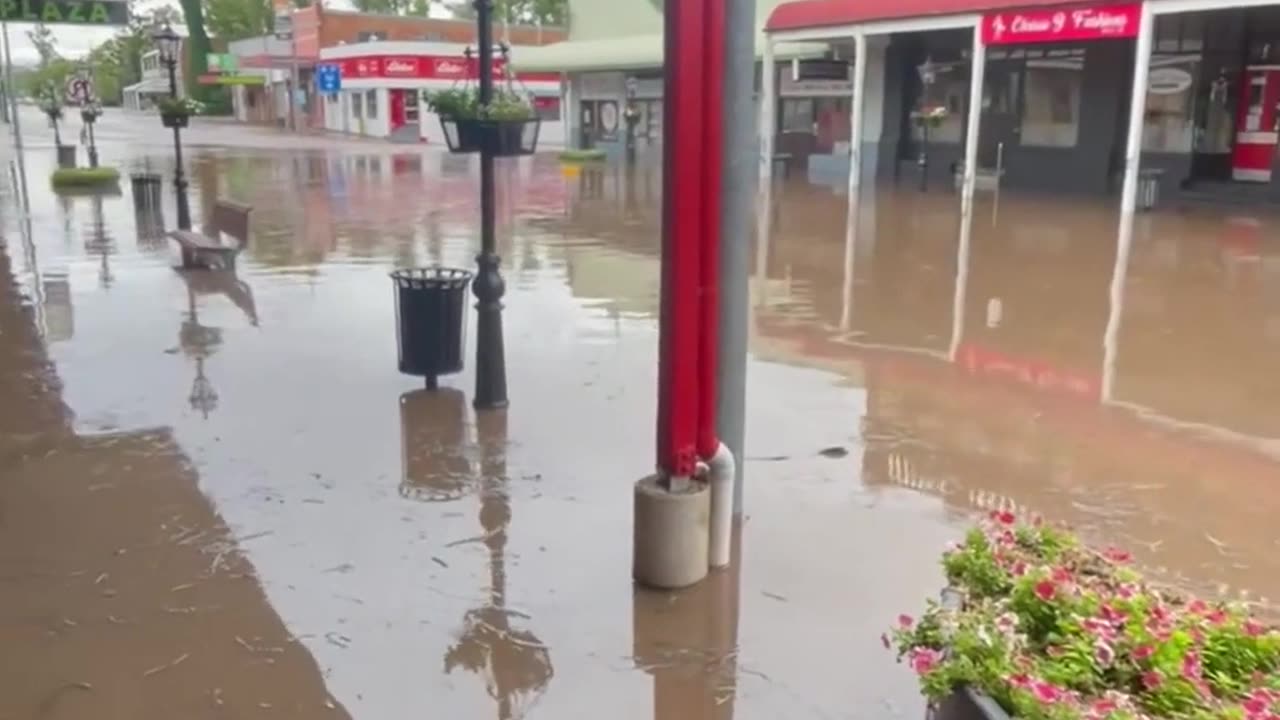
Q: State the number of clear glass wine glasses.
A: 0